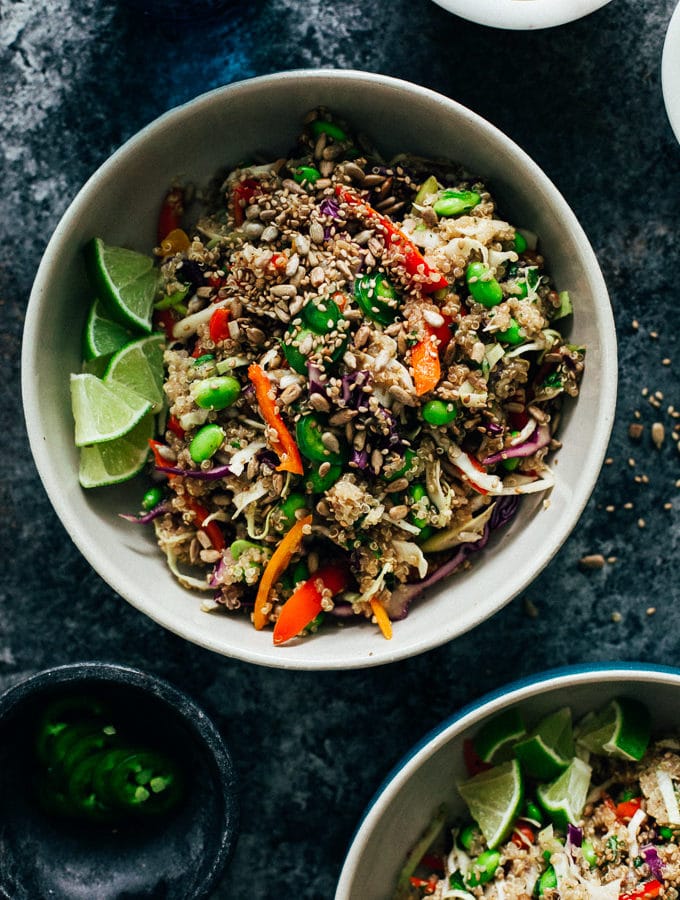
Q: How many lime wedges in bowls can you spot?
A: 10